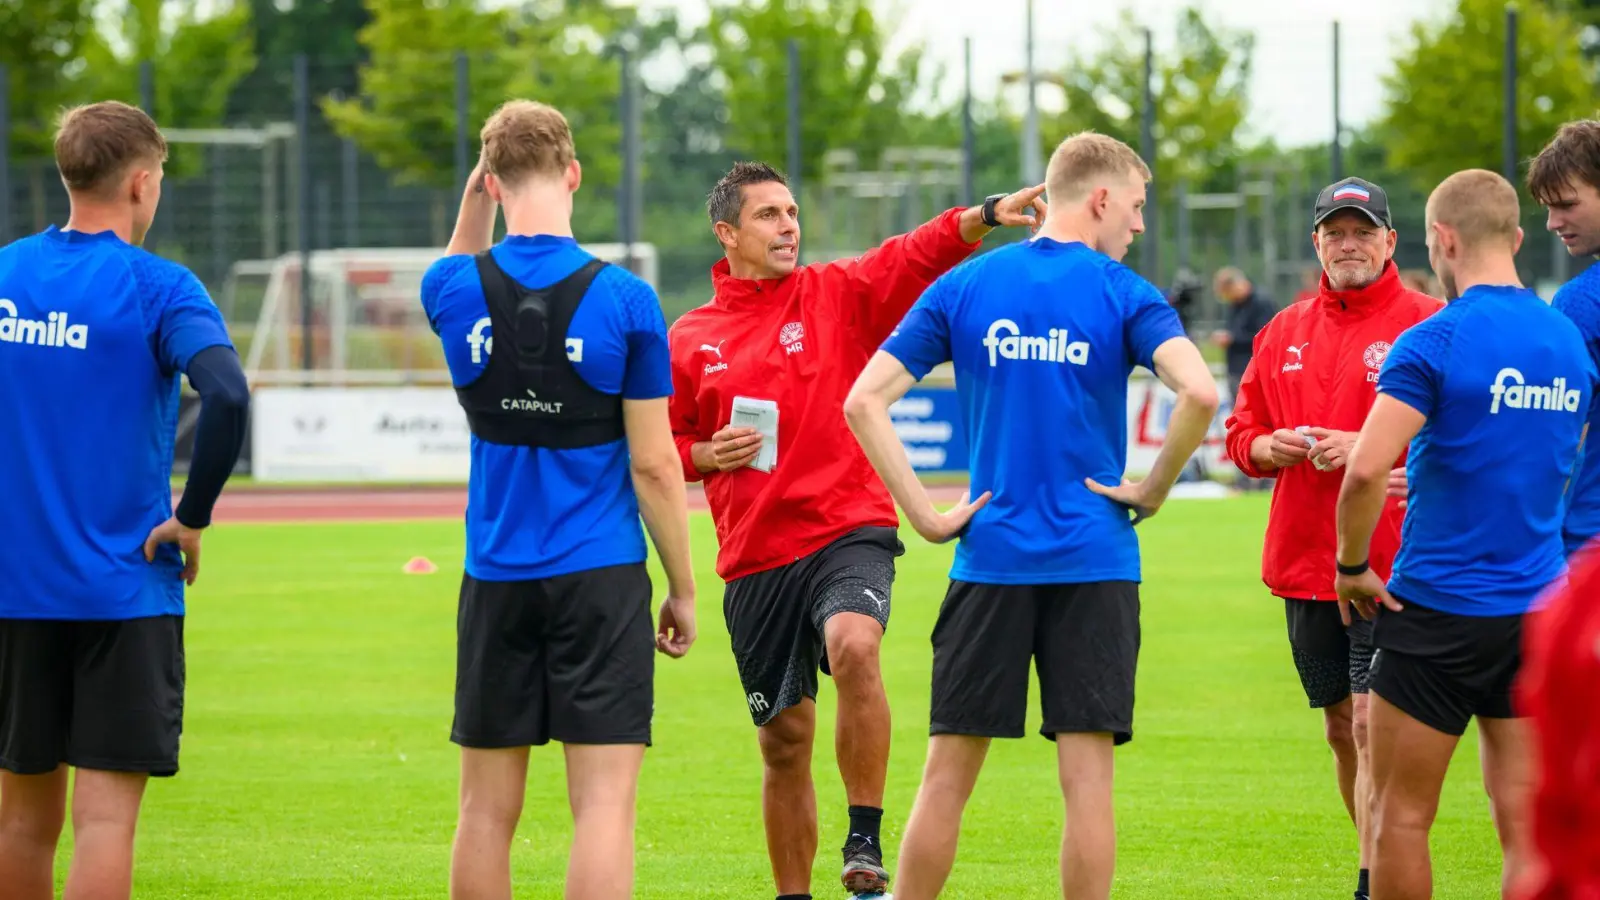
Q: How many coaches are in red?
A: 2